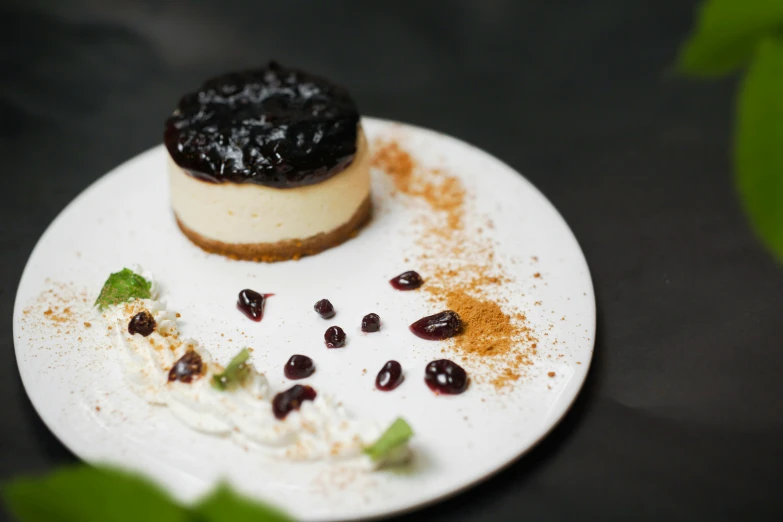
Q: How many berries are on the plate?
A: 12